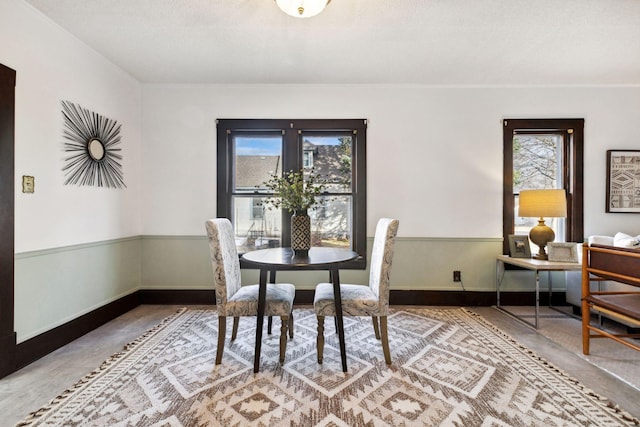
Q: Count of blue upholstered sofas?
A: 0